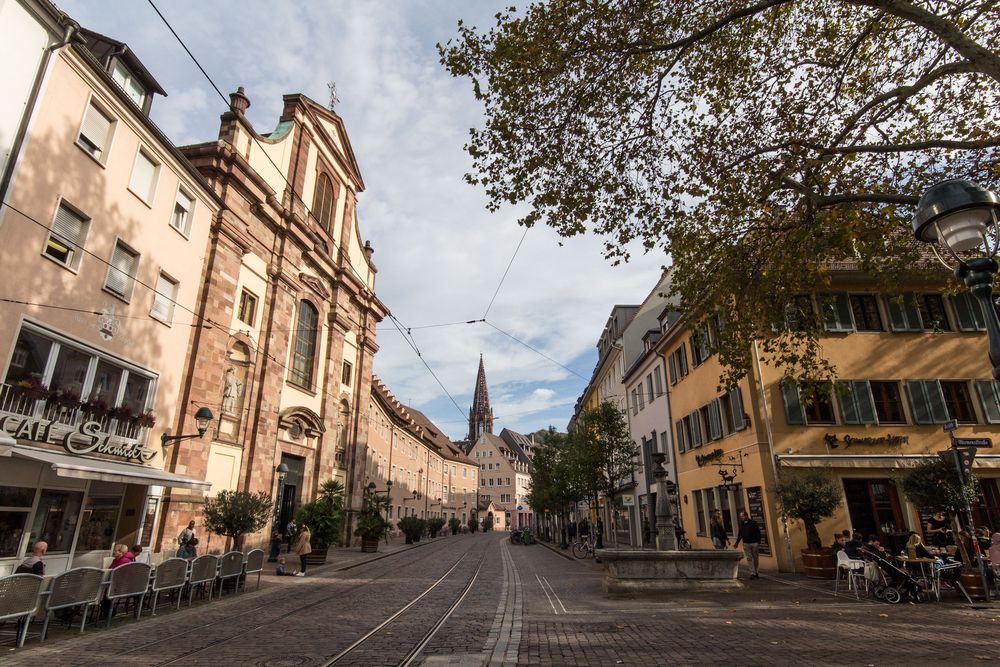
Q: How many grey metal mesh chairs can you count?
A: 7